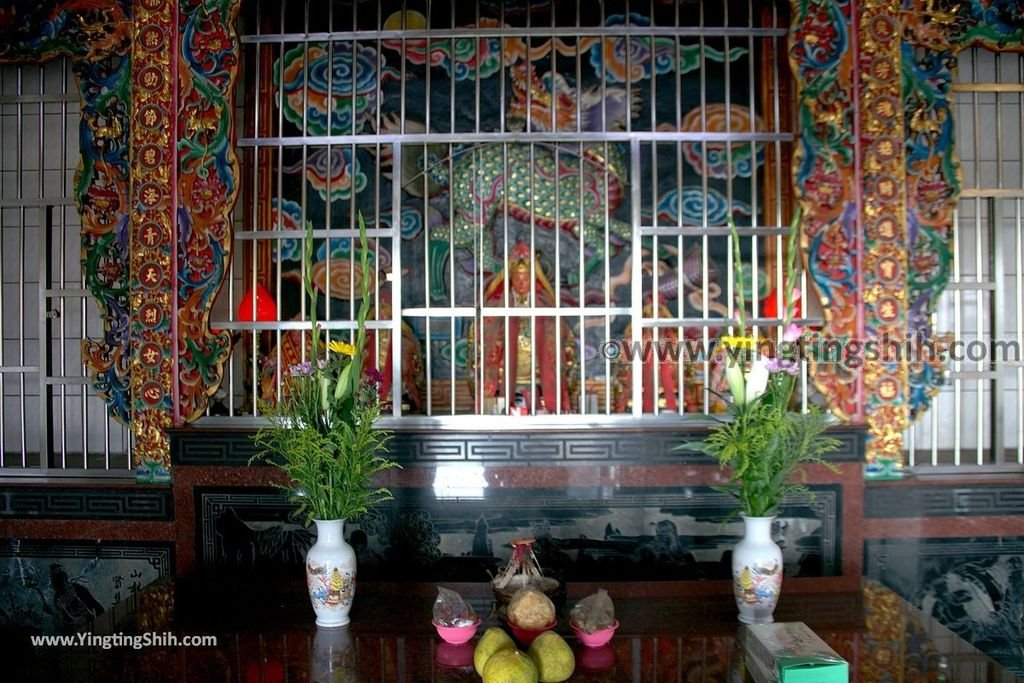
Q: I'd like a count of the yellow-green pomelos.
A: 3